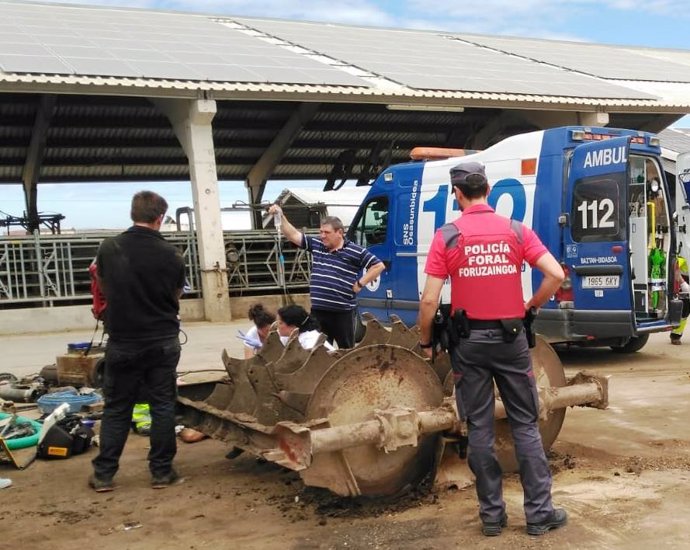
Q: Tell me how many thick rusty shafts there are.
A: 1